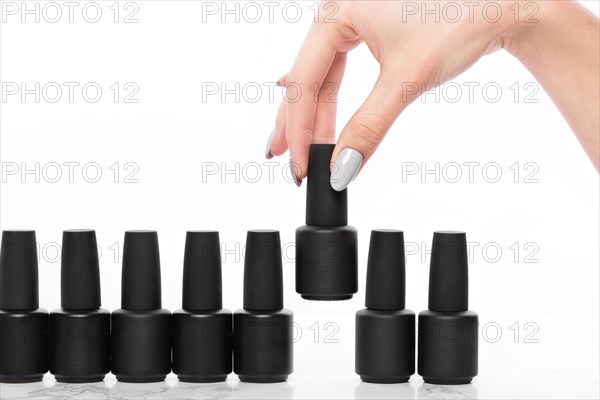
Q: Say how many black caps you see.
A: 8